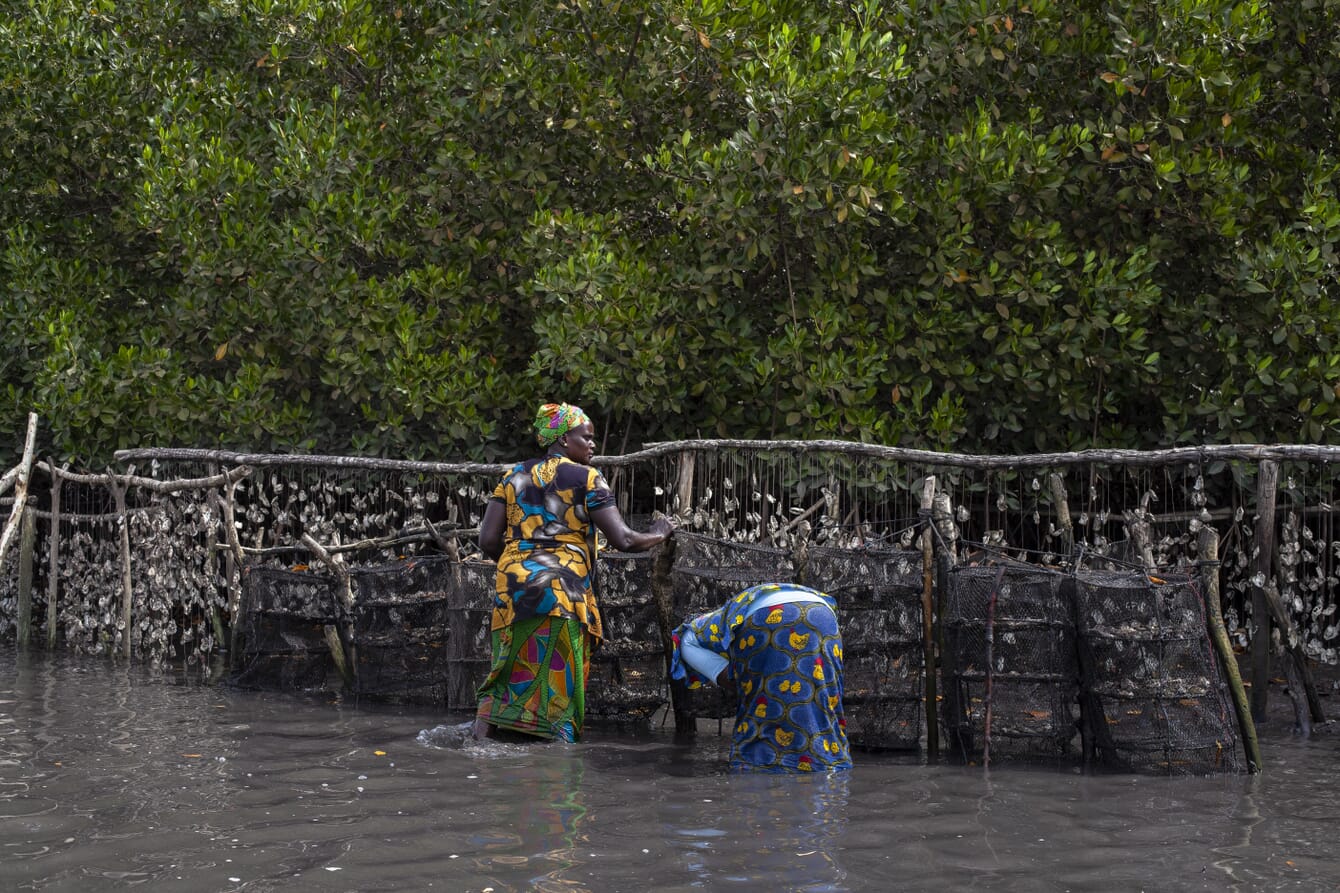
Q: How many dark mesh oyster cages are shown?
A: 8